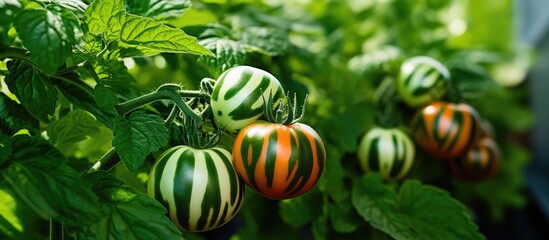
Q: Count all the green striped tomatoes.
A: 4